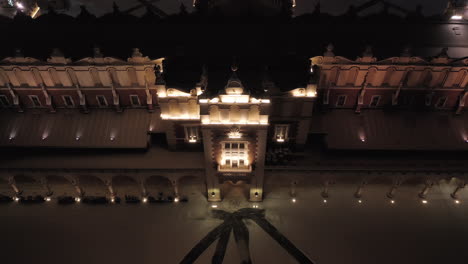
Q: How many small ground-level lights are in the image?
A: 14